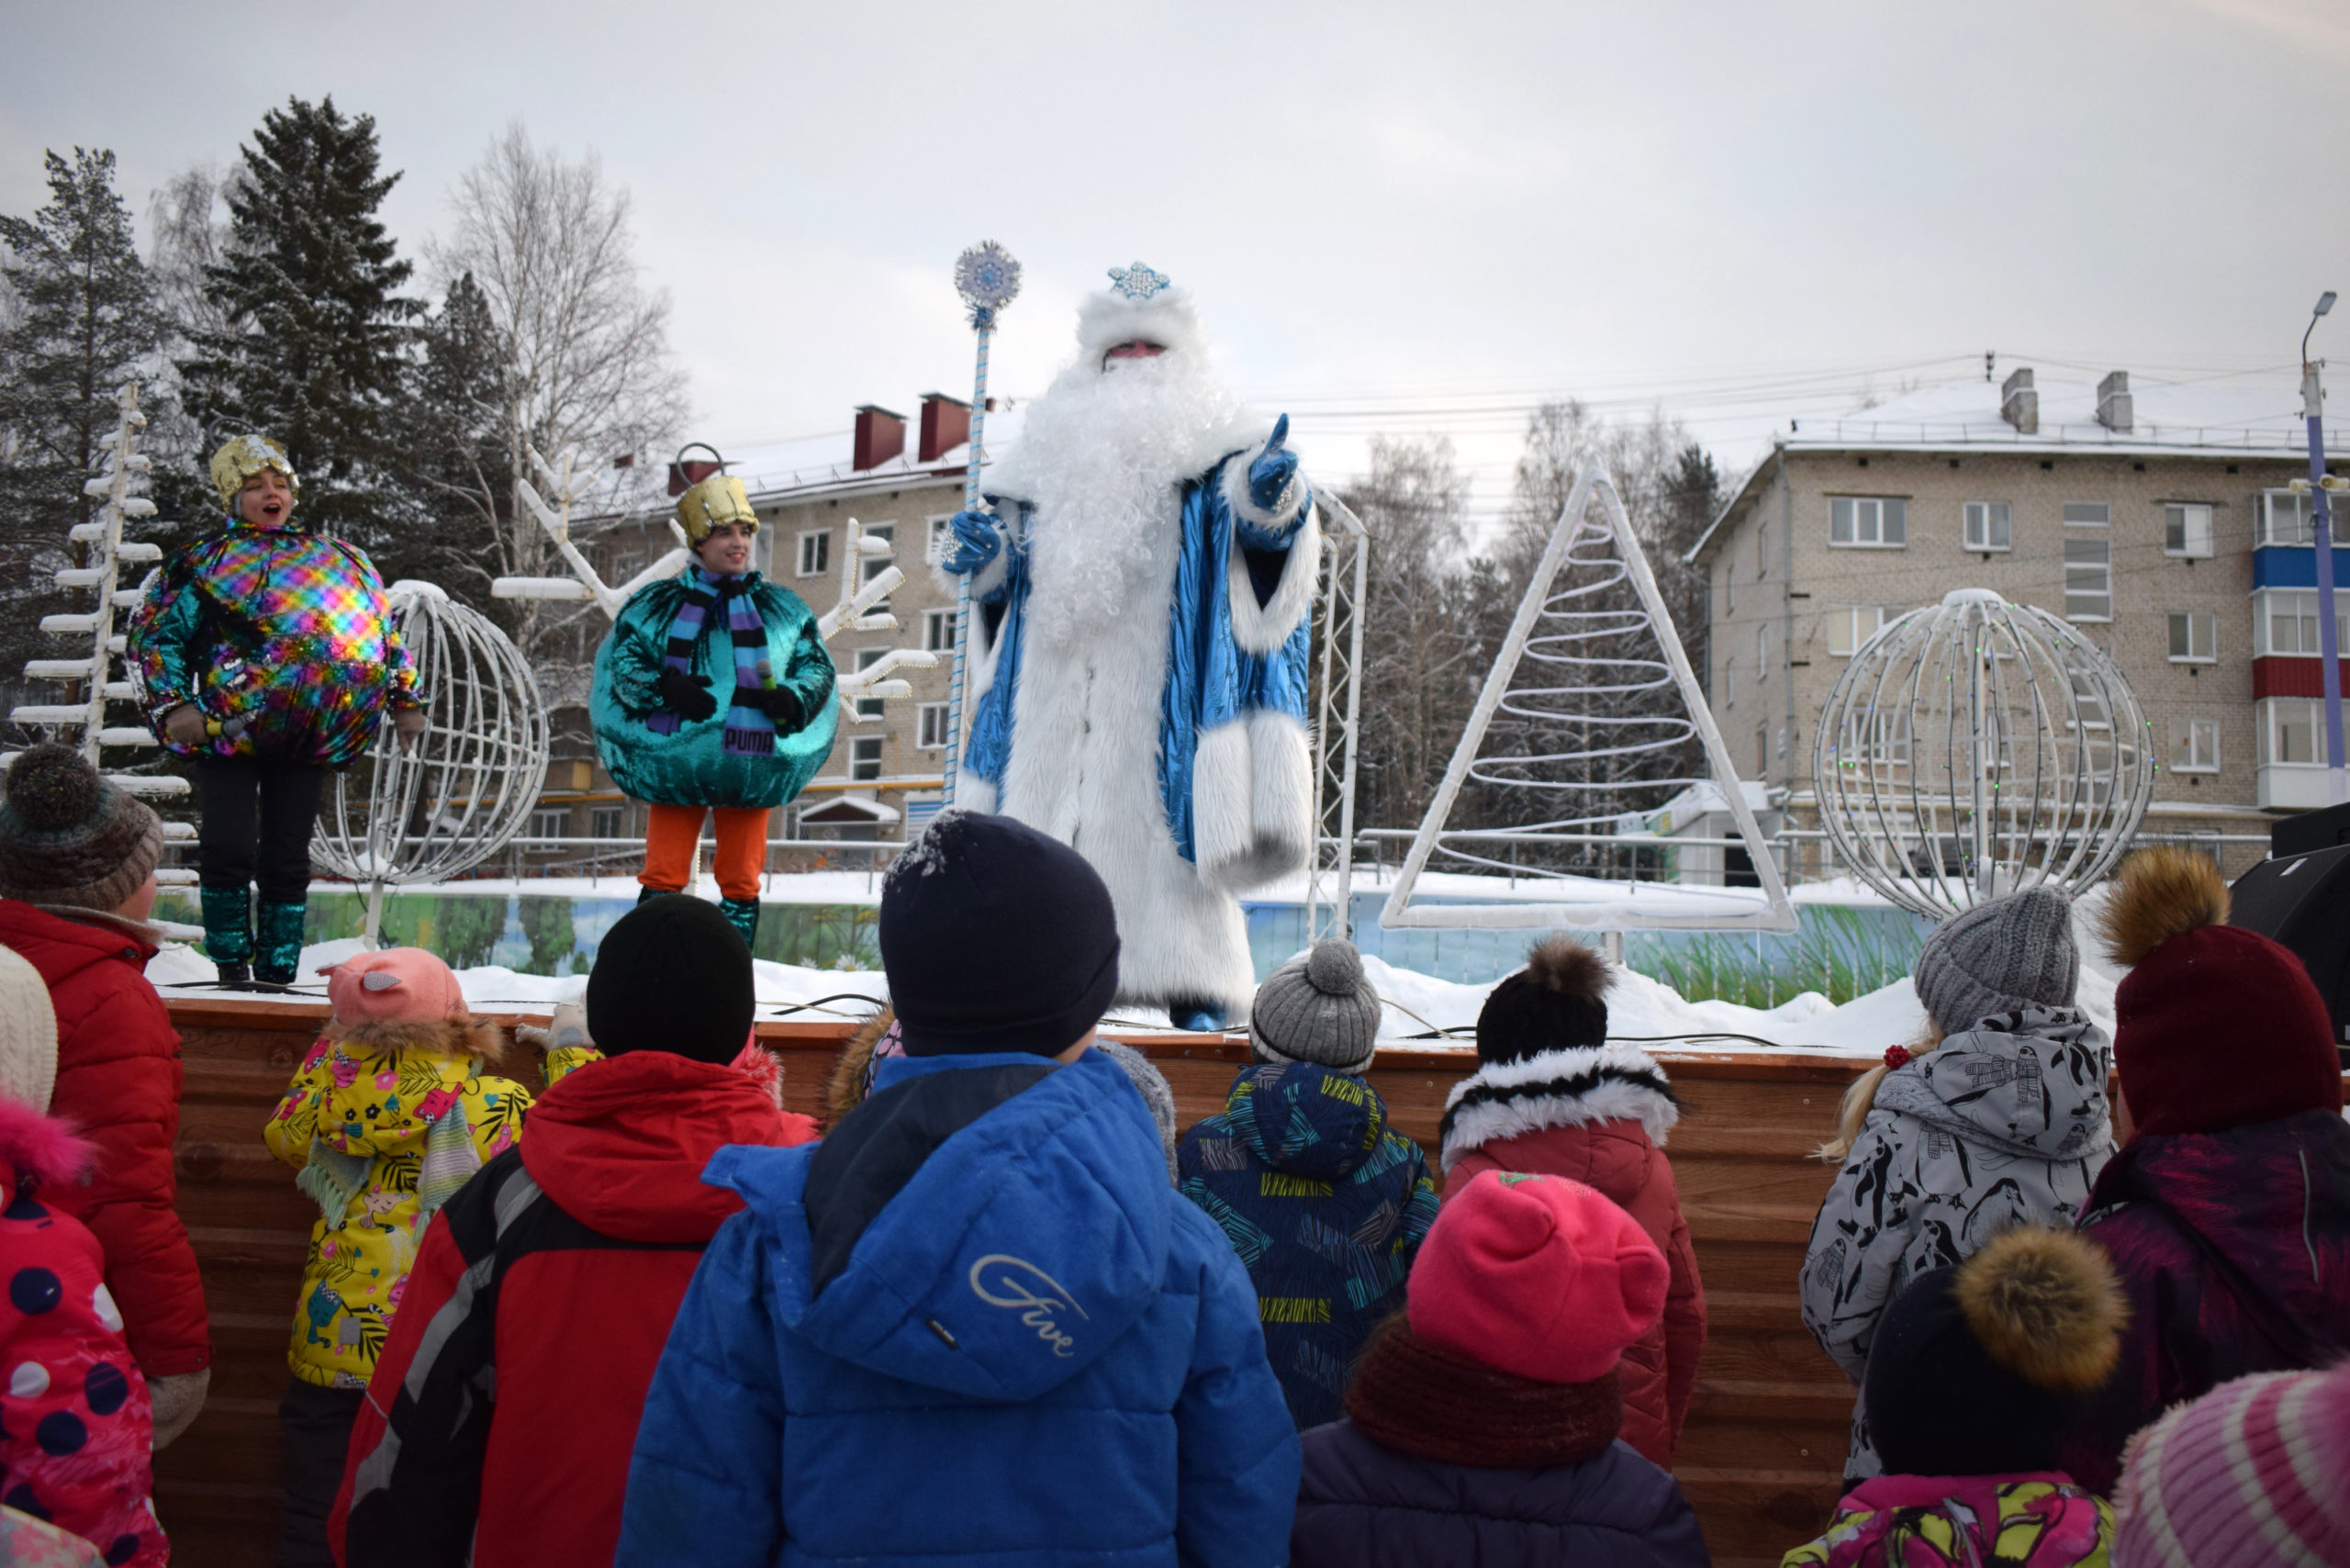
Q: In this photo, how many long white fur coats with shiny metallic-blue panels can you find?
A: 1